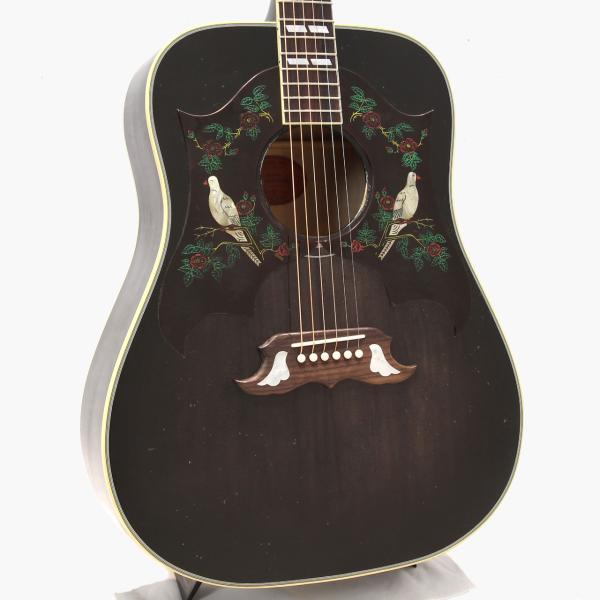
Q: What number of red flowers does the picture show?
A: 10